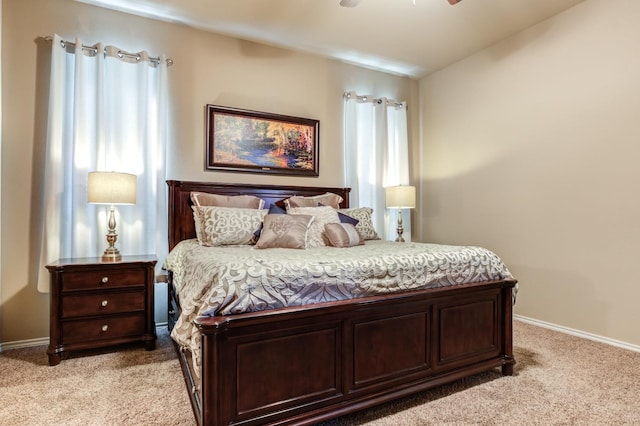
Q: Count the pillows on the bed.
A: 9